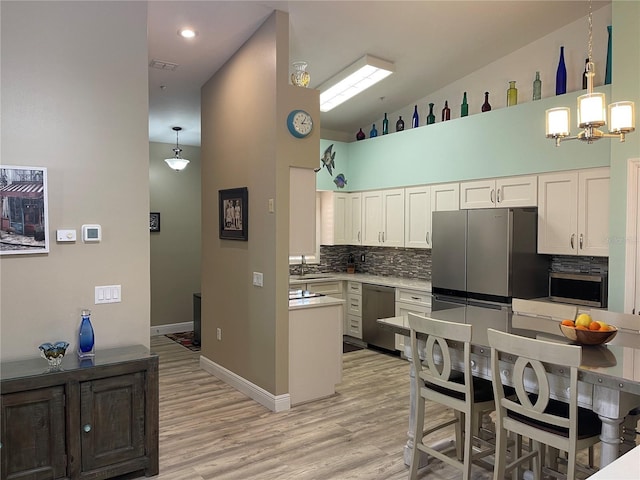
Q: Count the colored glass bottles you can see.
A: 15